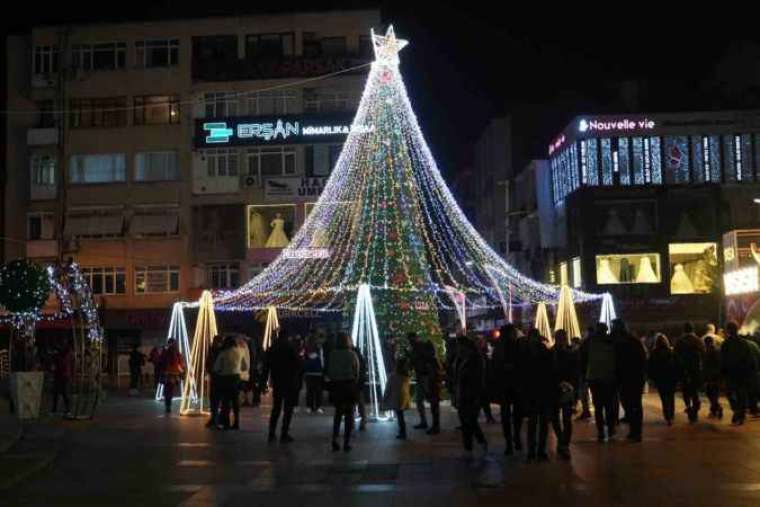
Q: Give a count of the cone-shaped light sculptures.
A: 7